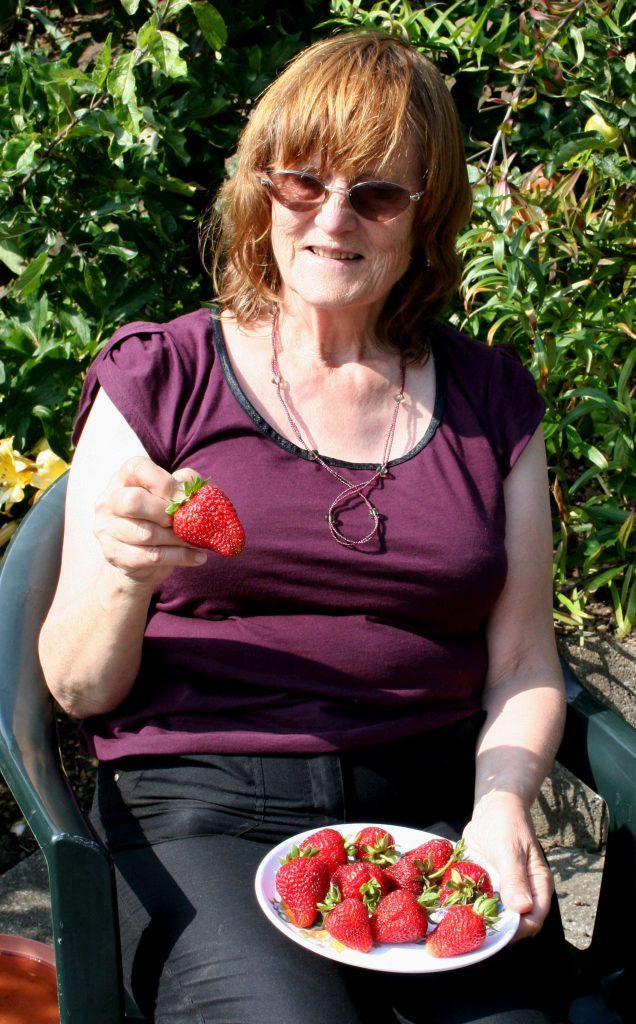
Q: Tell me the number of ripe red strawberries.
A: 11